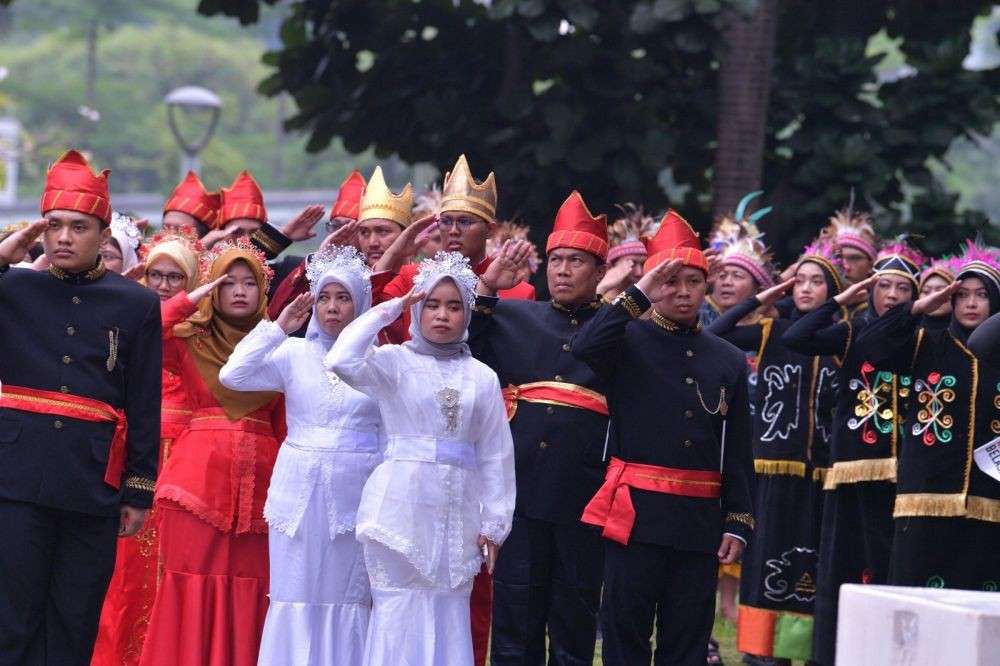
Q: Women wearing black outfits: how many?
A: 4